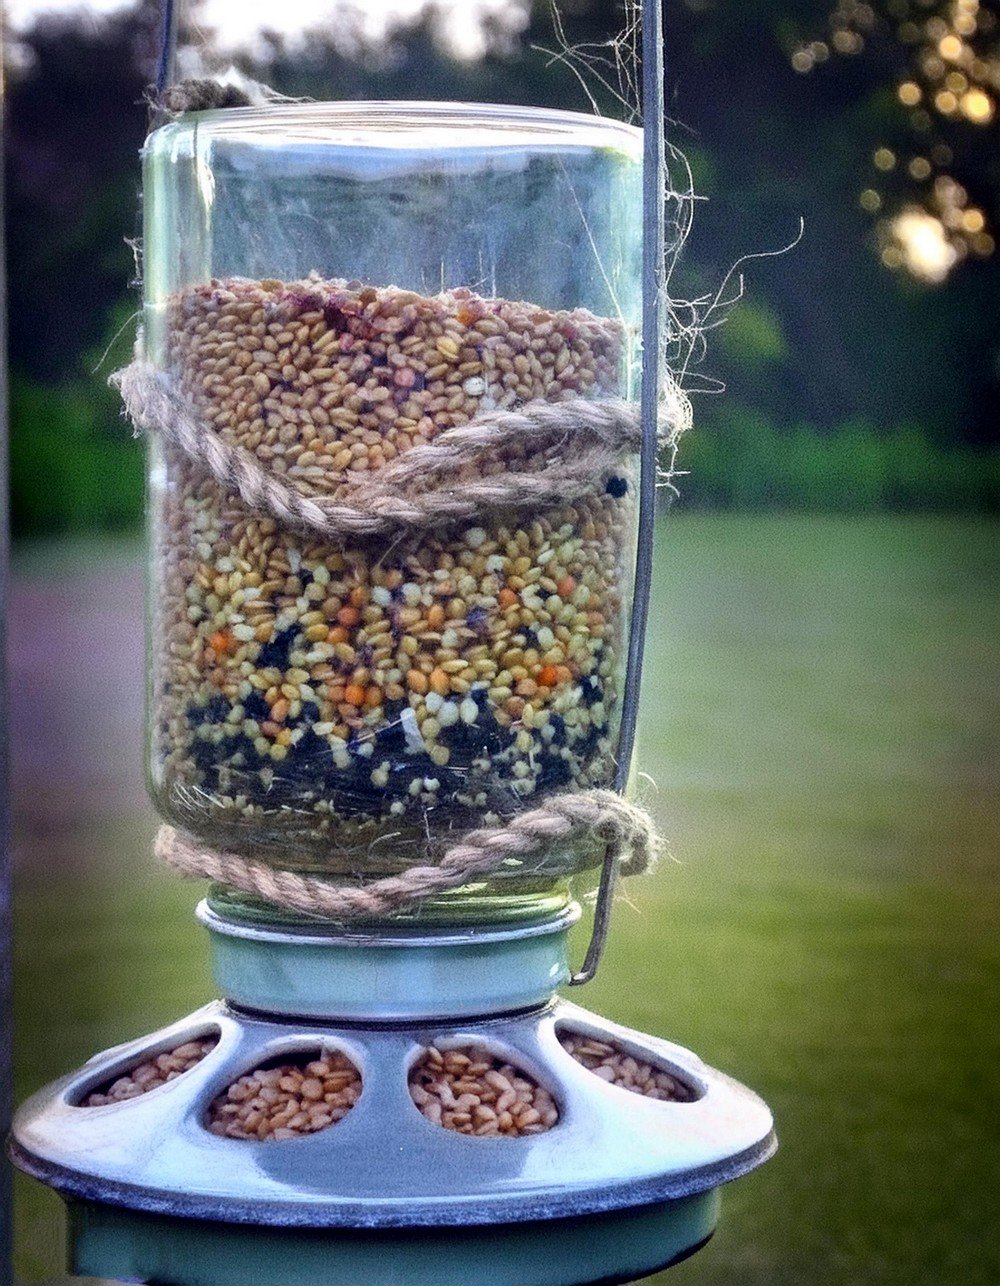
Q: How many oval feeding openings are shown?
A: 4